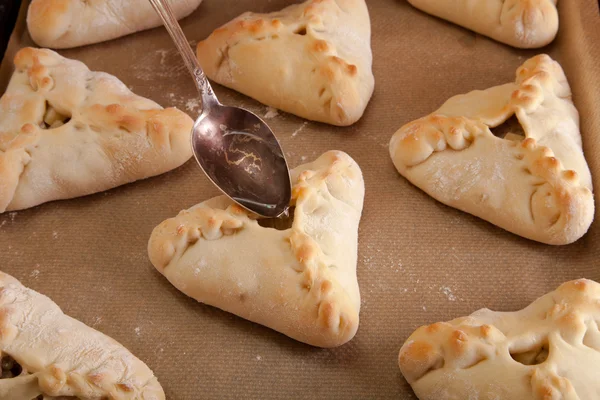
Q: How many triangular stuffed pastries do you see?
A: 8